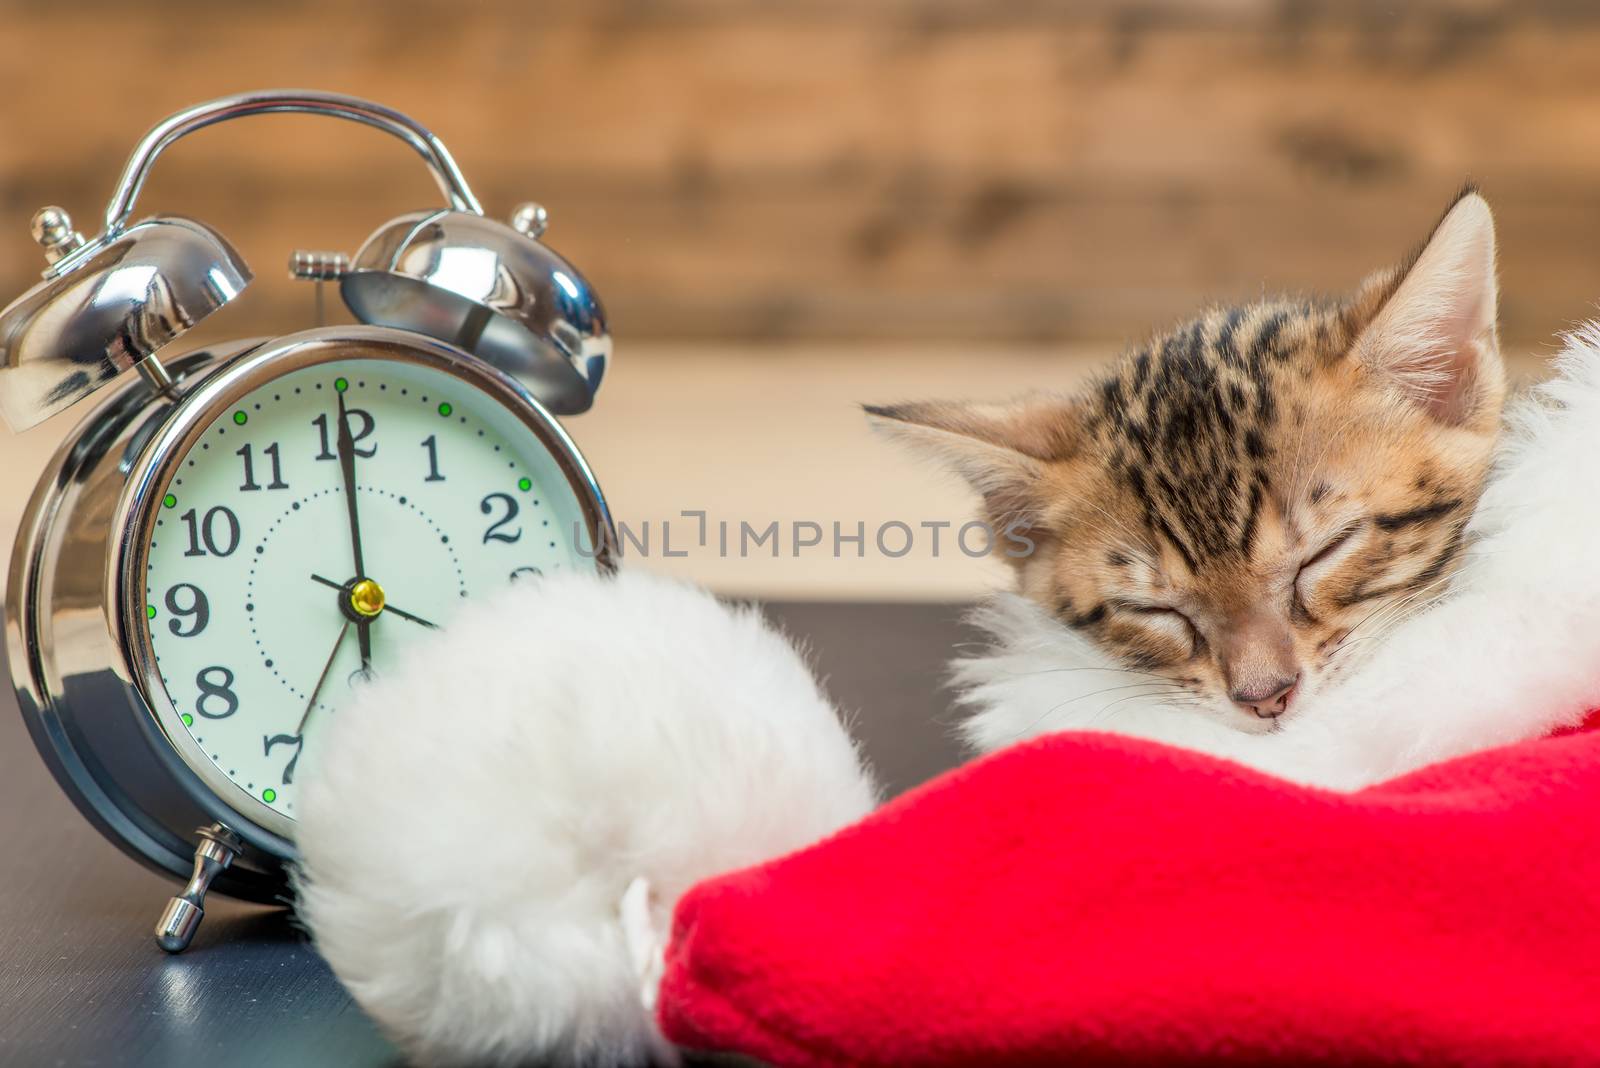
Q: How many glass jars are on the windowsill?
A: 0